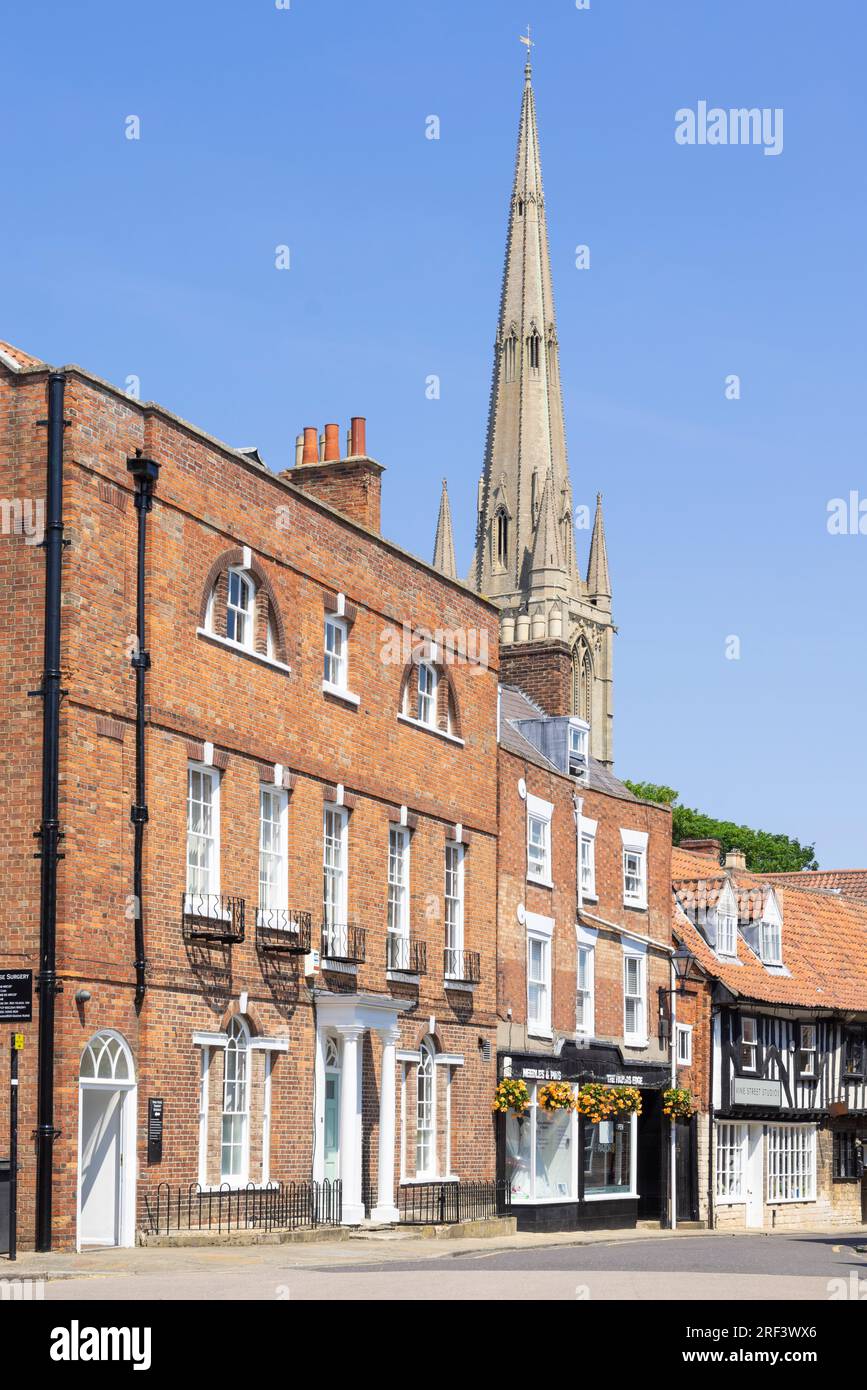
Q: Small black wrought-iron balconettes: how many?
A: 5